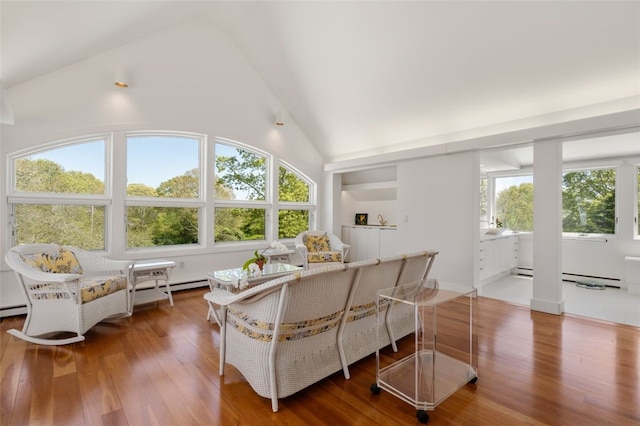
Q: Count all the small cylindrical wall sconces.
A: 2